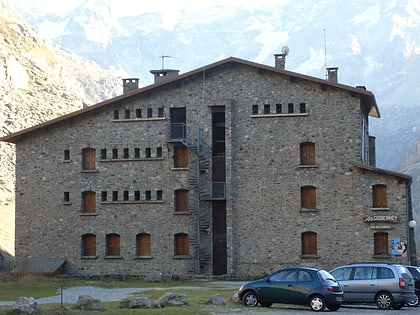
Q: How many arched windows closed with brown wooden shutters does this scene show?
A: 13